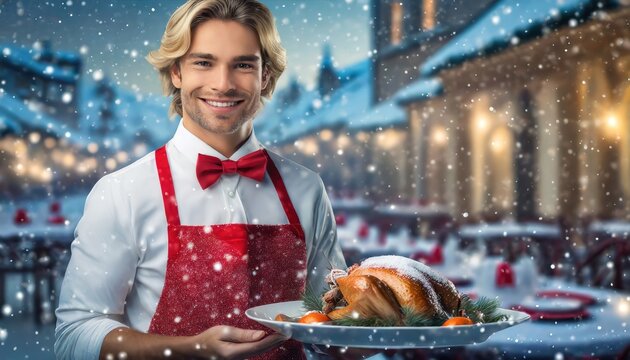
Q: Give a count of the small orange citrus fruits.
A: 2